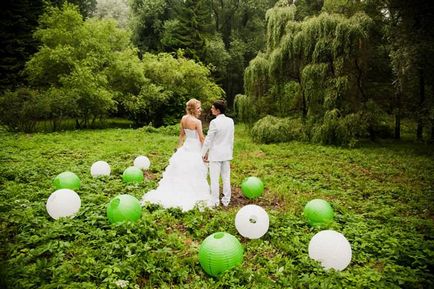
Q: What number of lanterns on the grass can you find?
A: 11